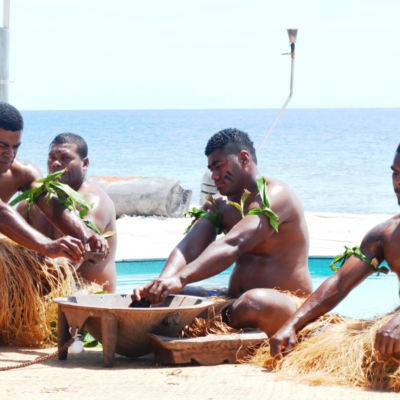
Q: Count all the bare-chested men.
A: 4